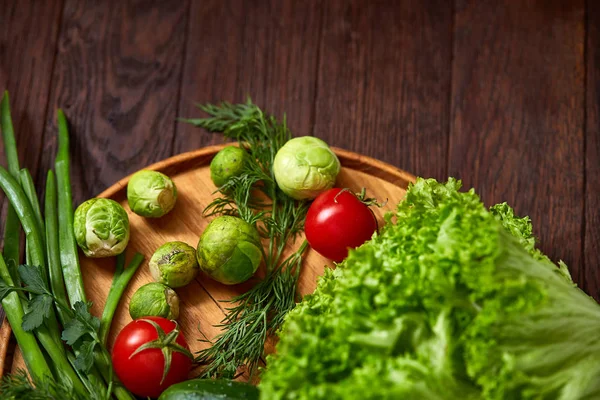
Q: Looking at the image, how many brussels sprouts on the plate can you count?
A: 7